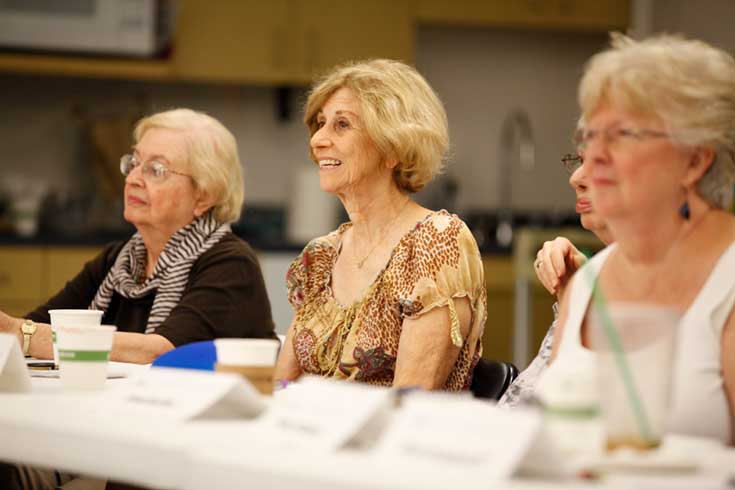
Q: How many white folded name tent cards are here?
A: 4